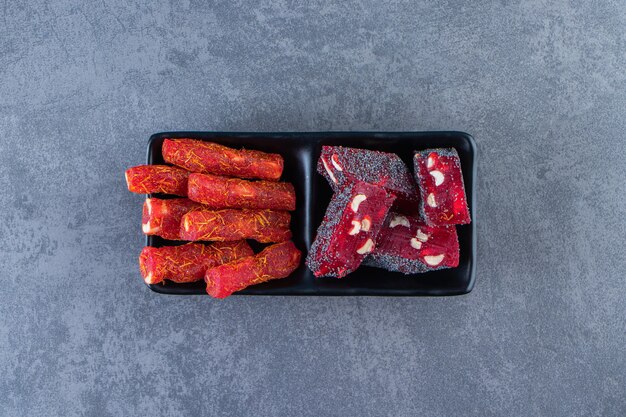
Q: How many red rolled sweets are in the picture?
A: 7